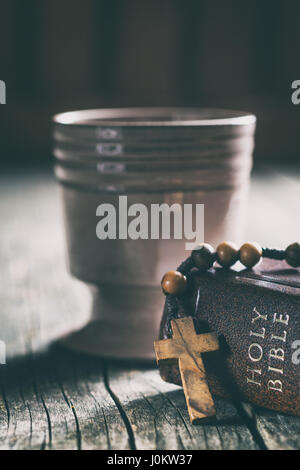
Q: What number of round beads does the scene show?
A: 5